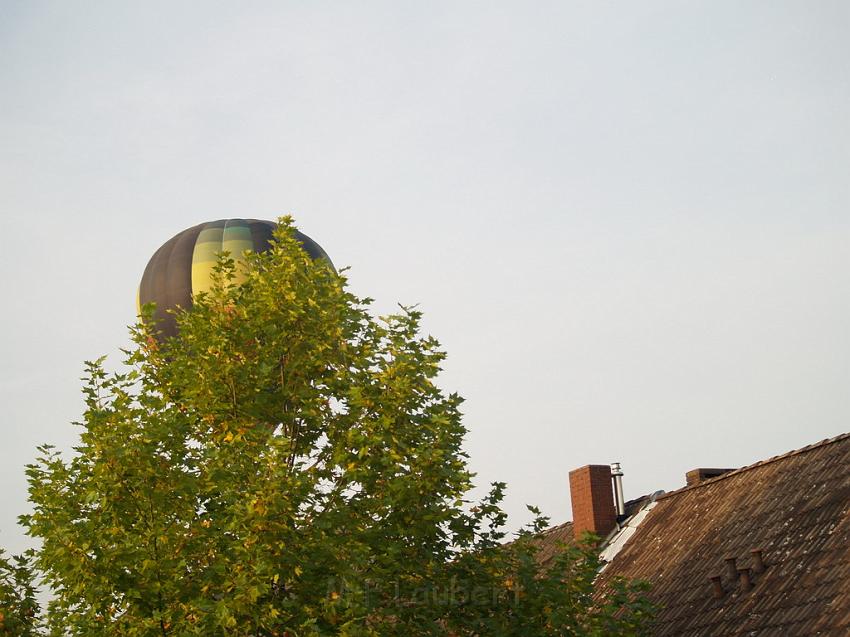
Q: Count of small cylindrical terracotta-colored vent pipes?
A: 4